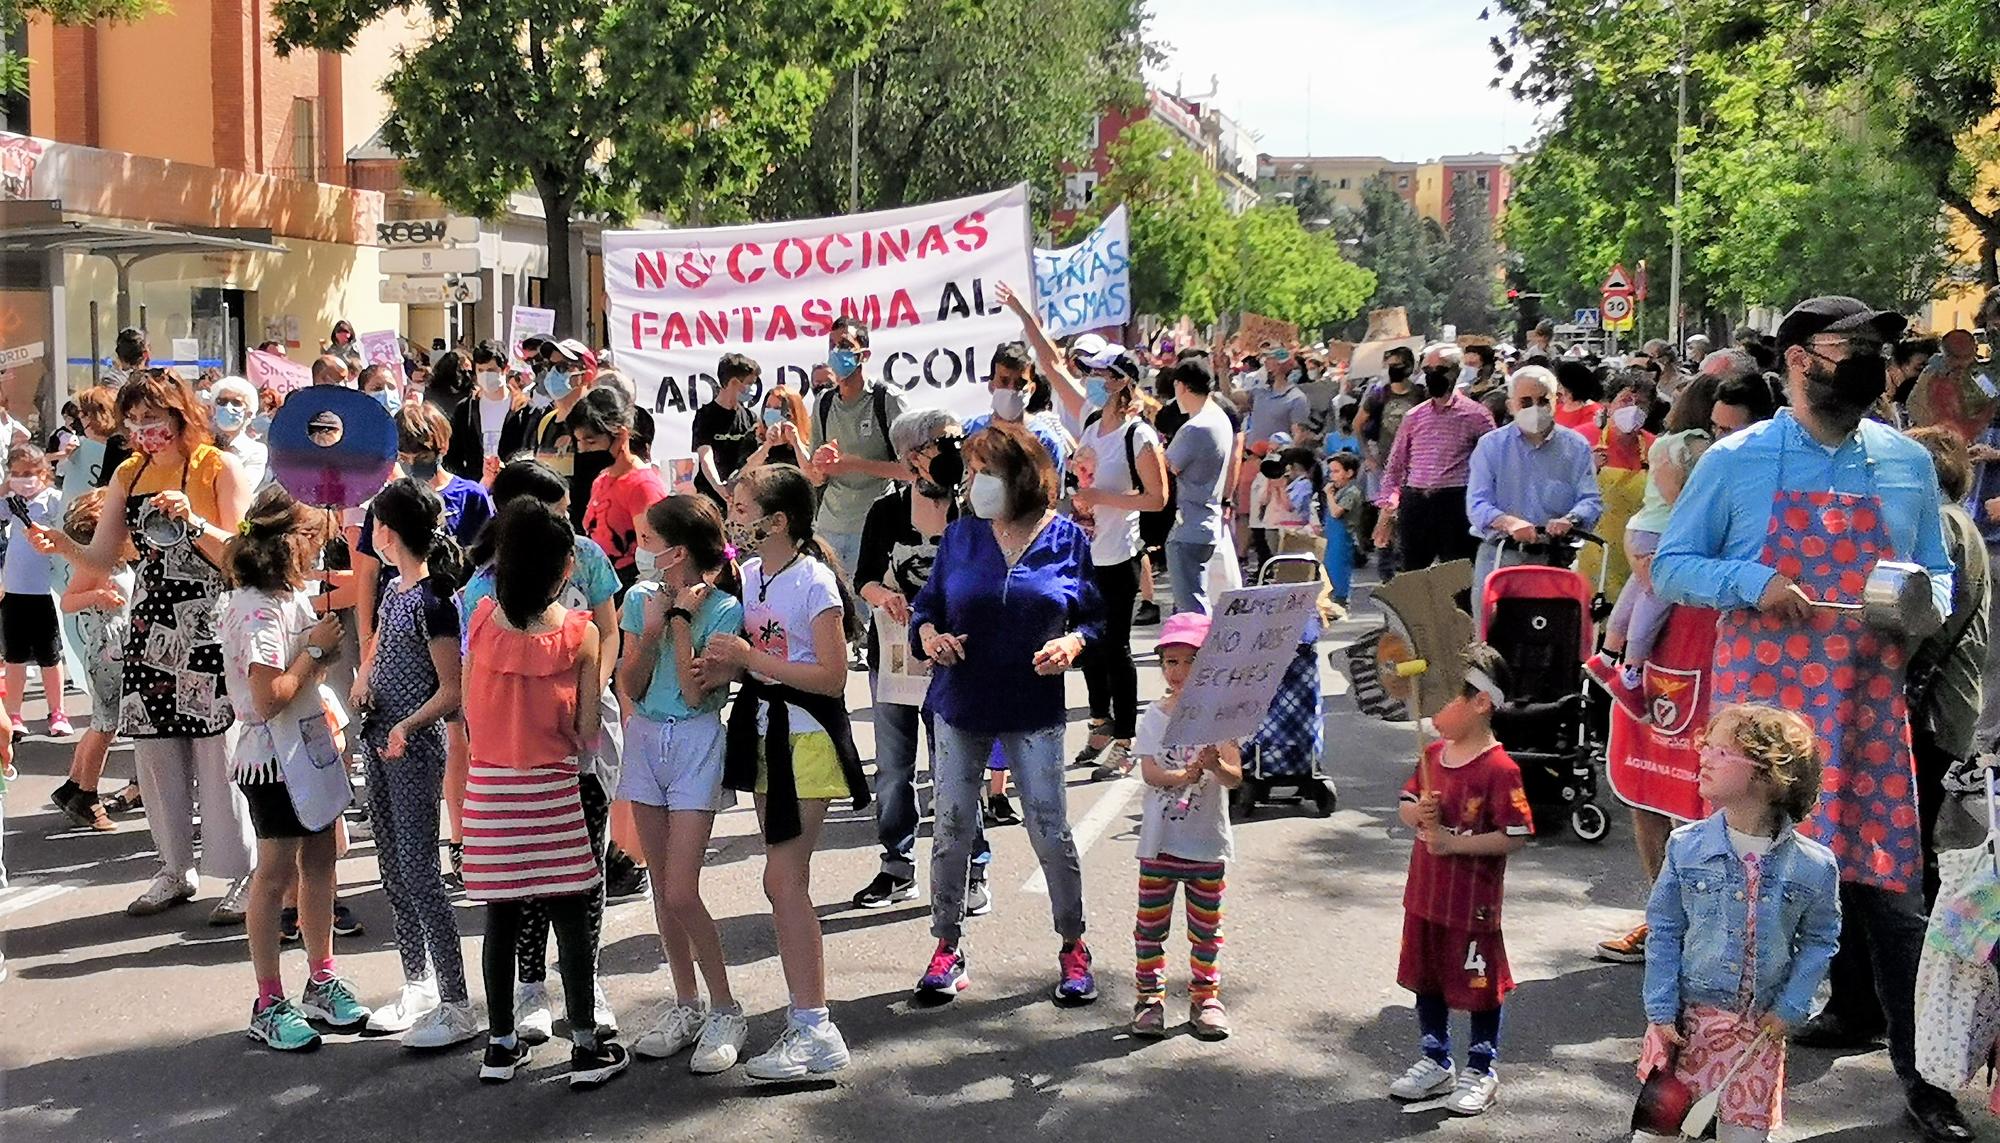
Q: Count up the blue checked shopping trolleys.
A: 1